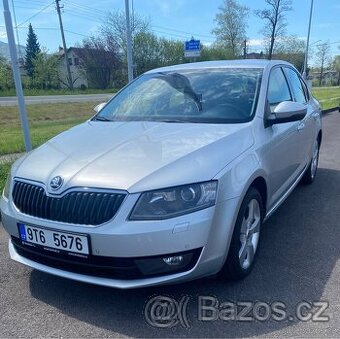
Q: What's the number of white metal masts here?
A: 3